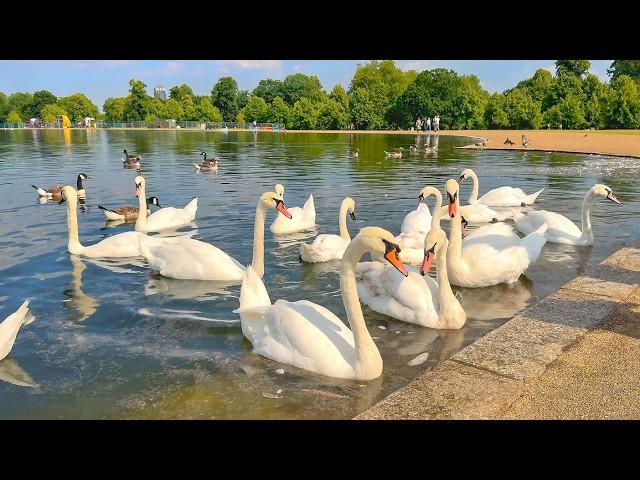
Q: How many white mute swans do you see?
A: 13